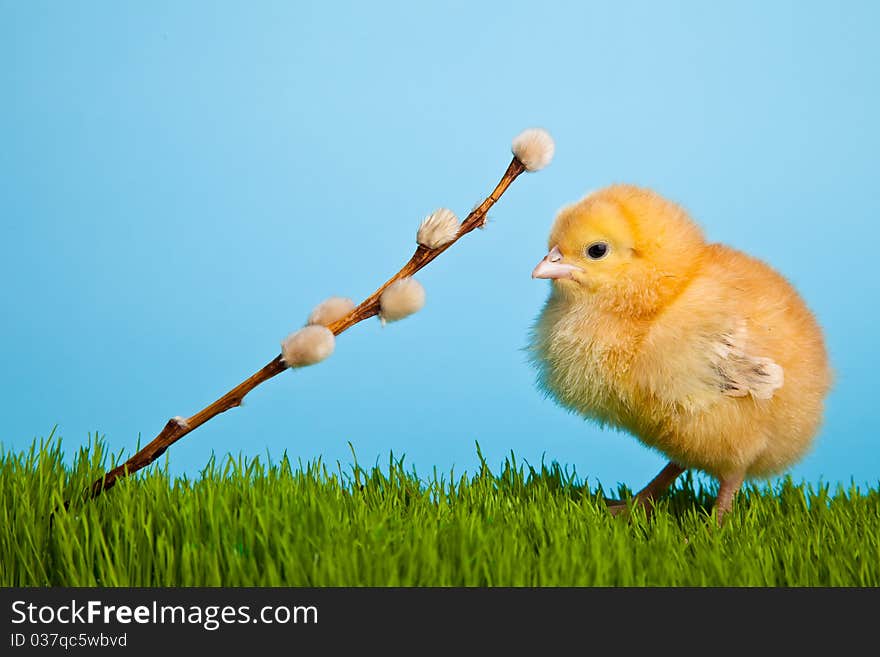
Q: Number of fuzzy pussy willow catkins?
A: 5